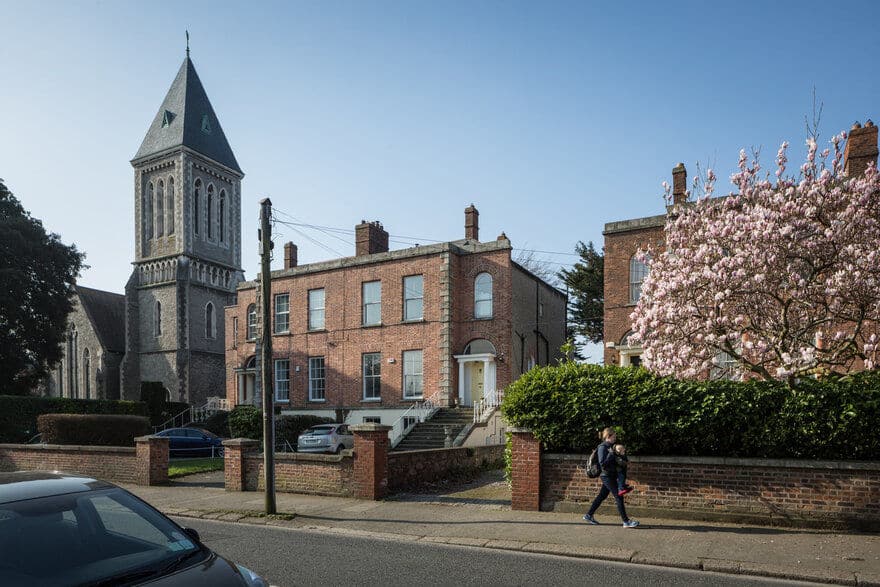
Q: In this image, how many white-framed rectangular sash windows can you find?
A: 8